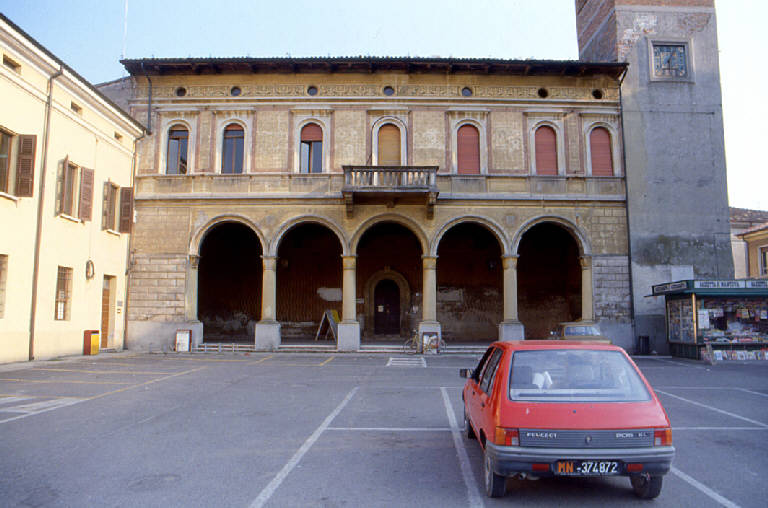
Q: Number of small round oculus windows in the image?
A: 7